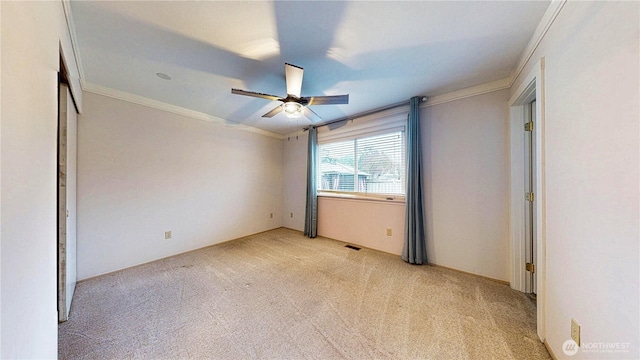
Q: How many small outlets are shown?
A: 5